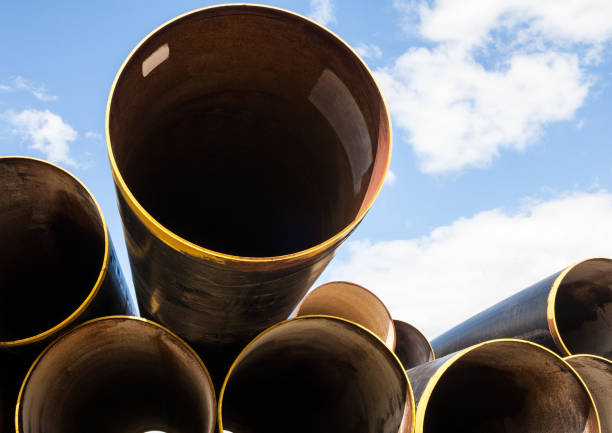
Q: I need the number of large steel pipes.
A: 9